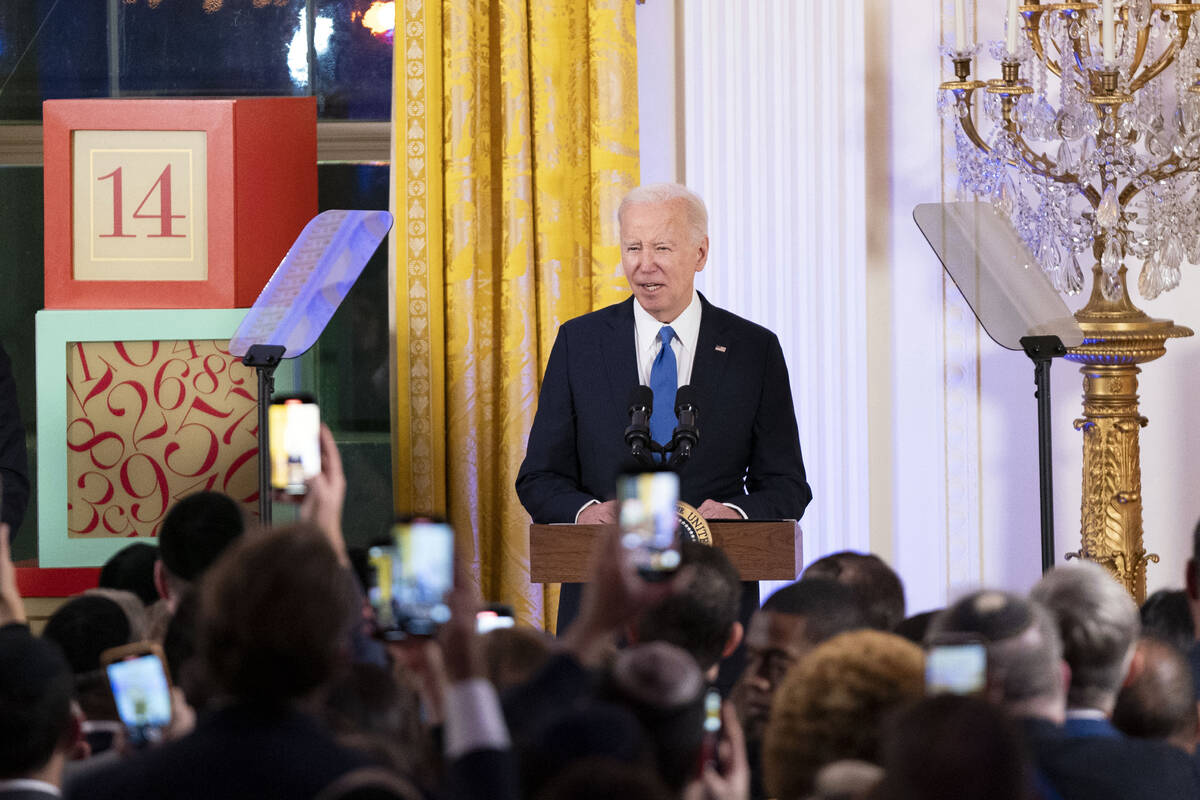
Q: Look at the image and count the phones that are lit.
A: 8